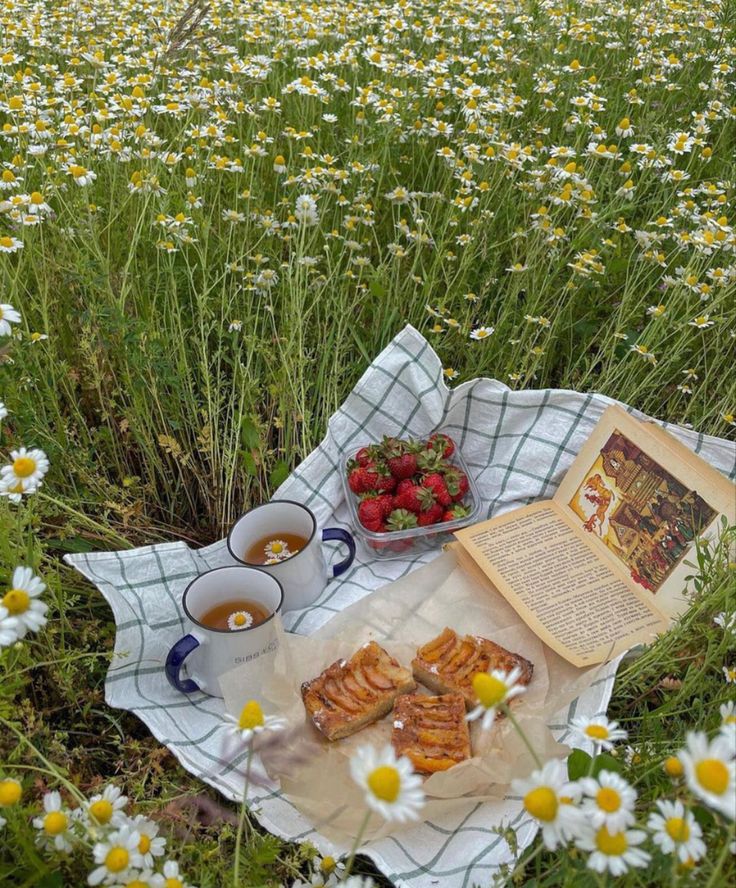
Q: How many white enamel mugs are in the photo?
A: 2